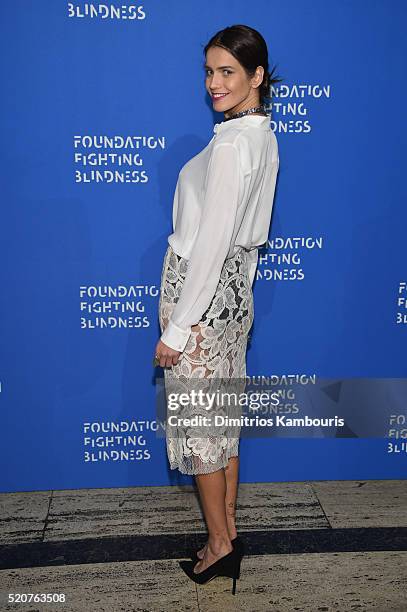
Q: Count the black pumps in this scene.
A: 2